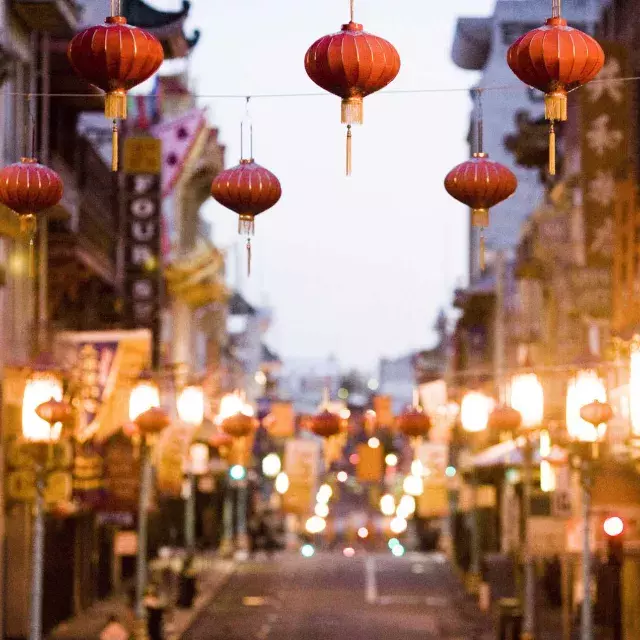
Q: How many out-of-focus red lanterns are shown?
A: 7